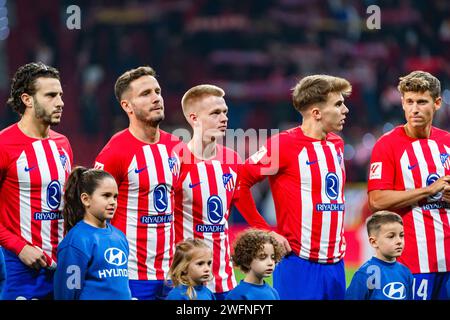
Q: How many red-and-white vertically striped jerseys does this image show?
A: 5